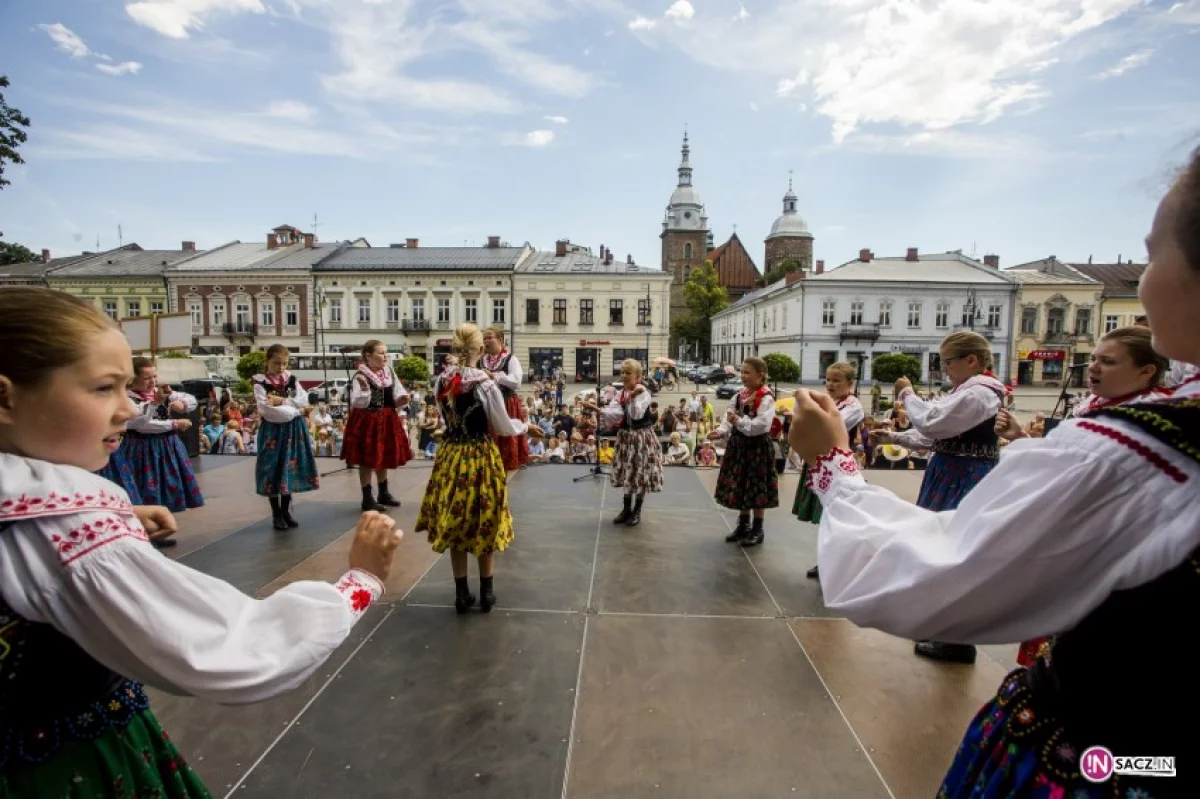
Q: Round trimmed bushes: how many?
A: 4